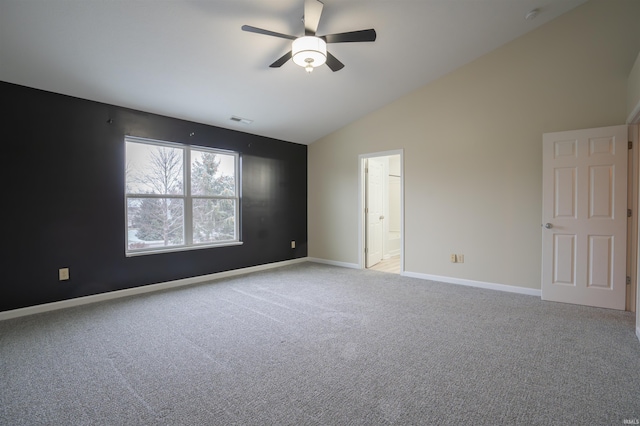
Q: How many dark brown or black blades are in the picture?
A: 4